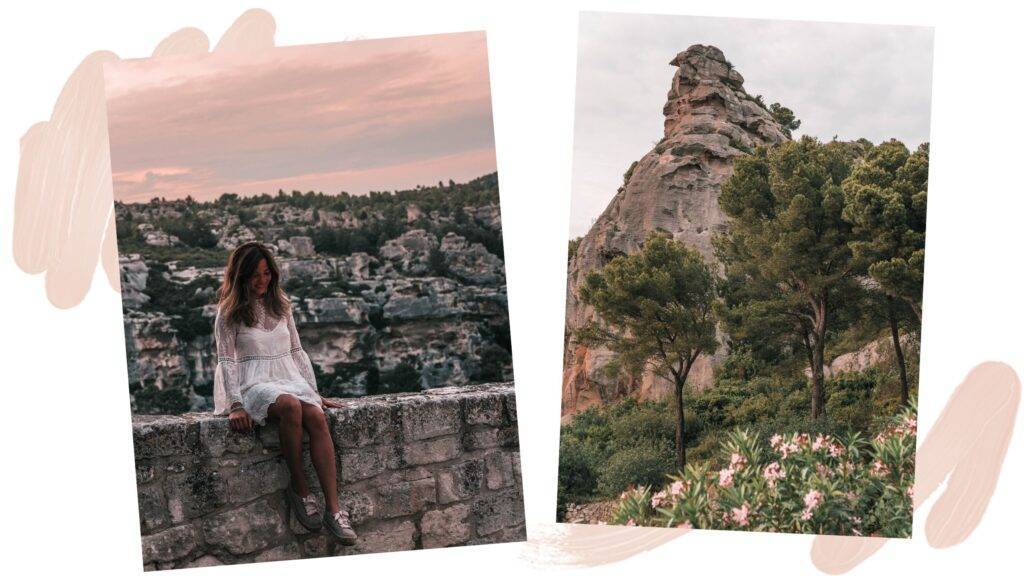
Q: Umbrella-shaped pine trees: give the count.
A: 3